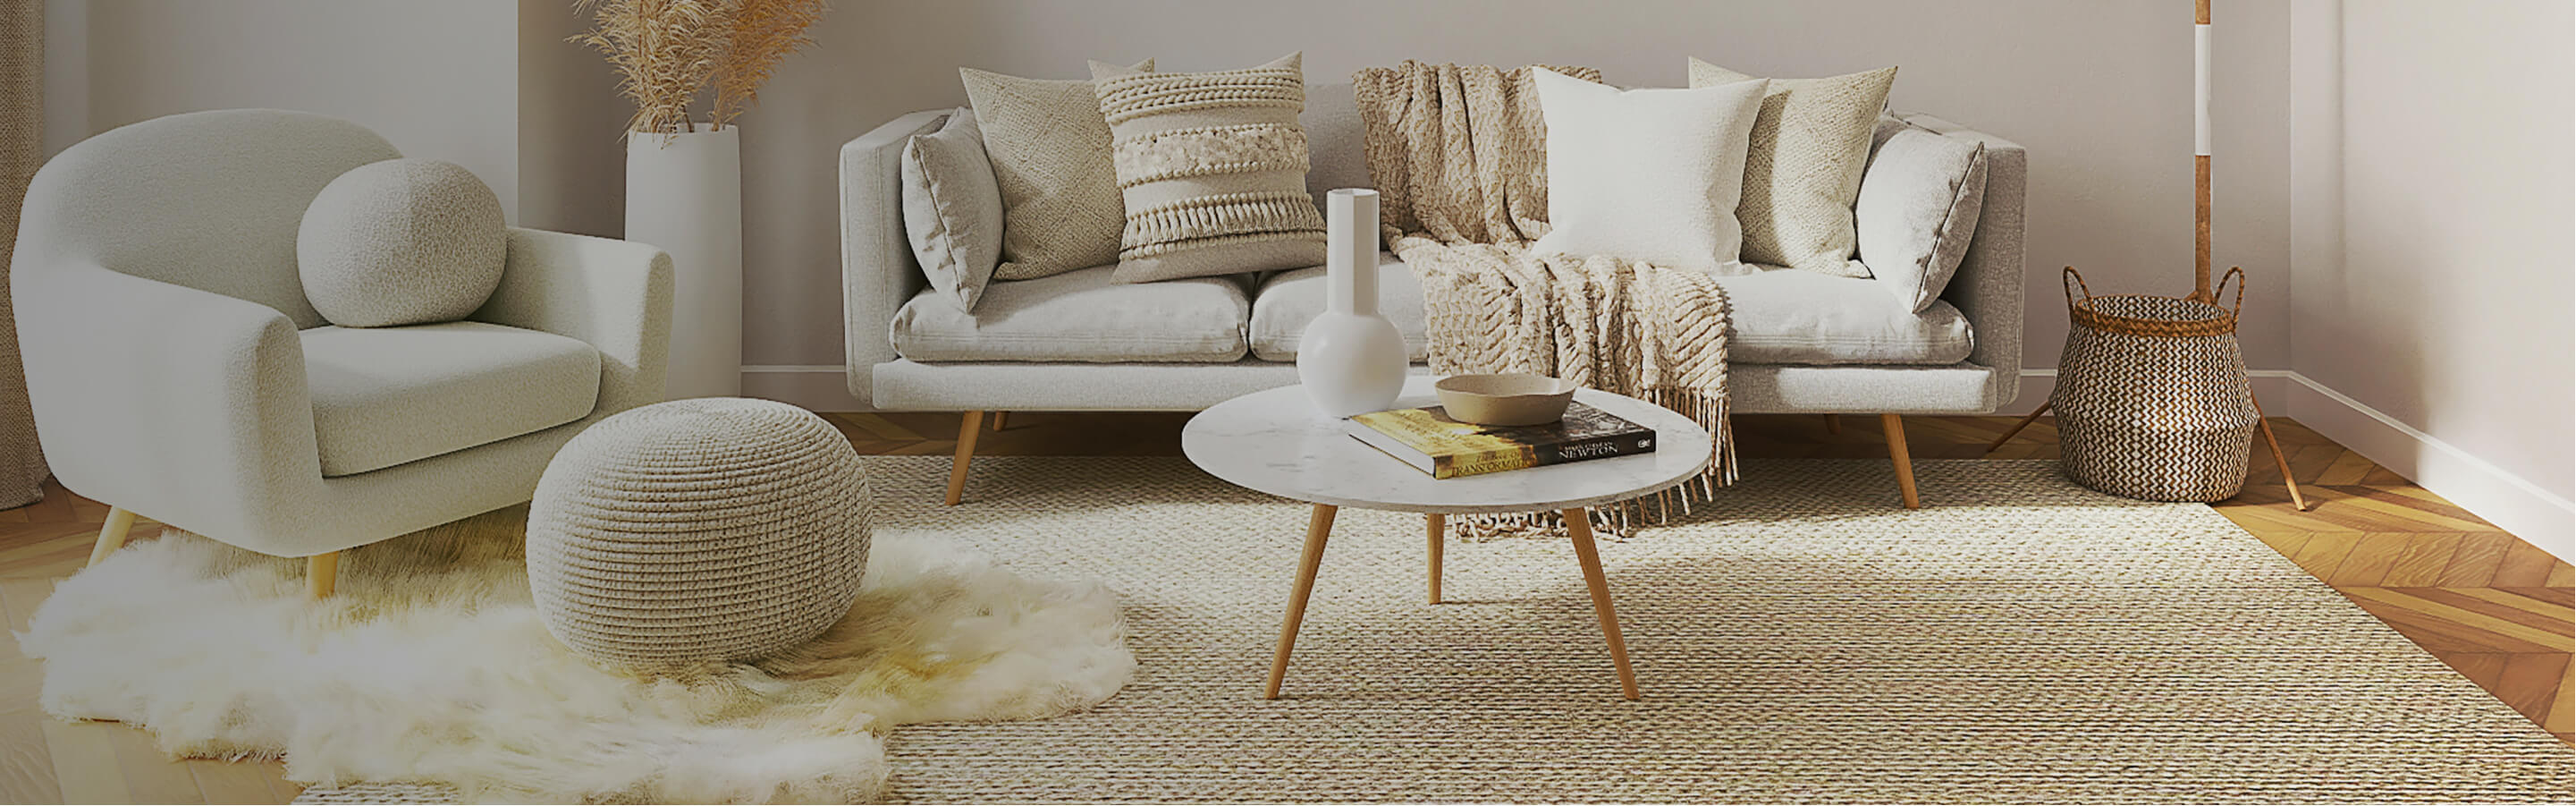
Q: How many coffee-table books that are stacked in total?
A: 1